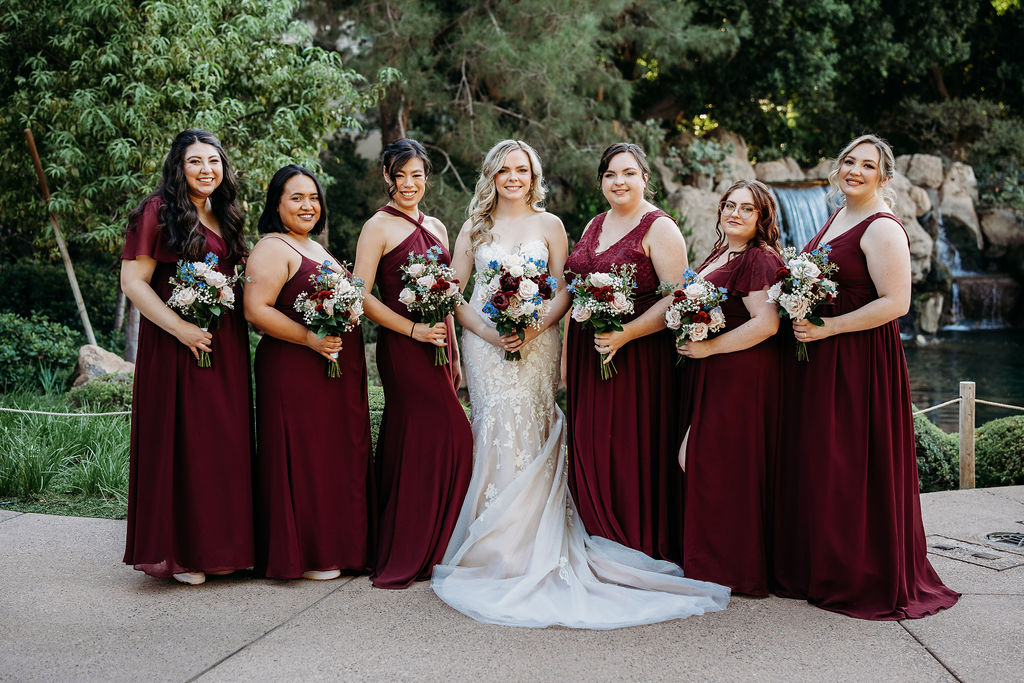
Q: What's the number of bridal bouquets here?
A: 7